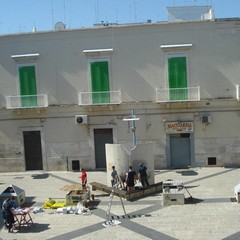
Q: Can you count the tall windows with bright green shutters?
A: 3